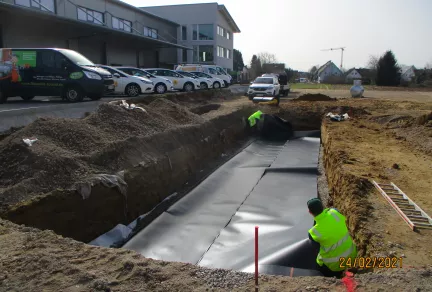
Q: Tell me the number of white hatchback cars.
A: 5